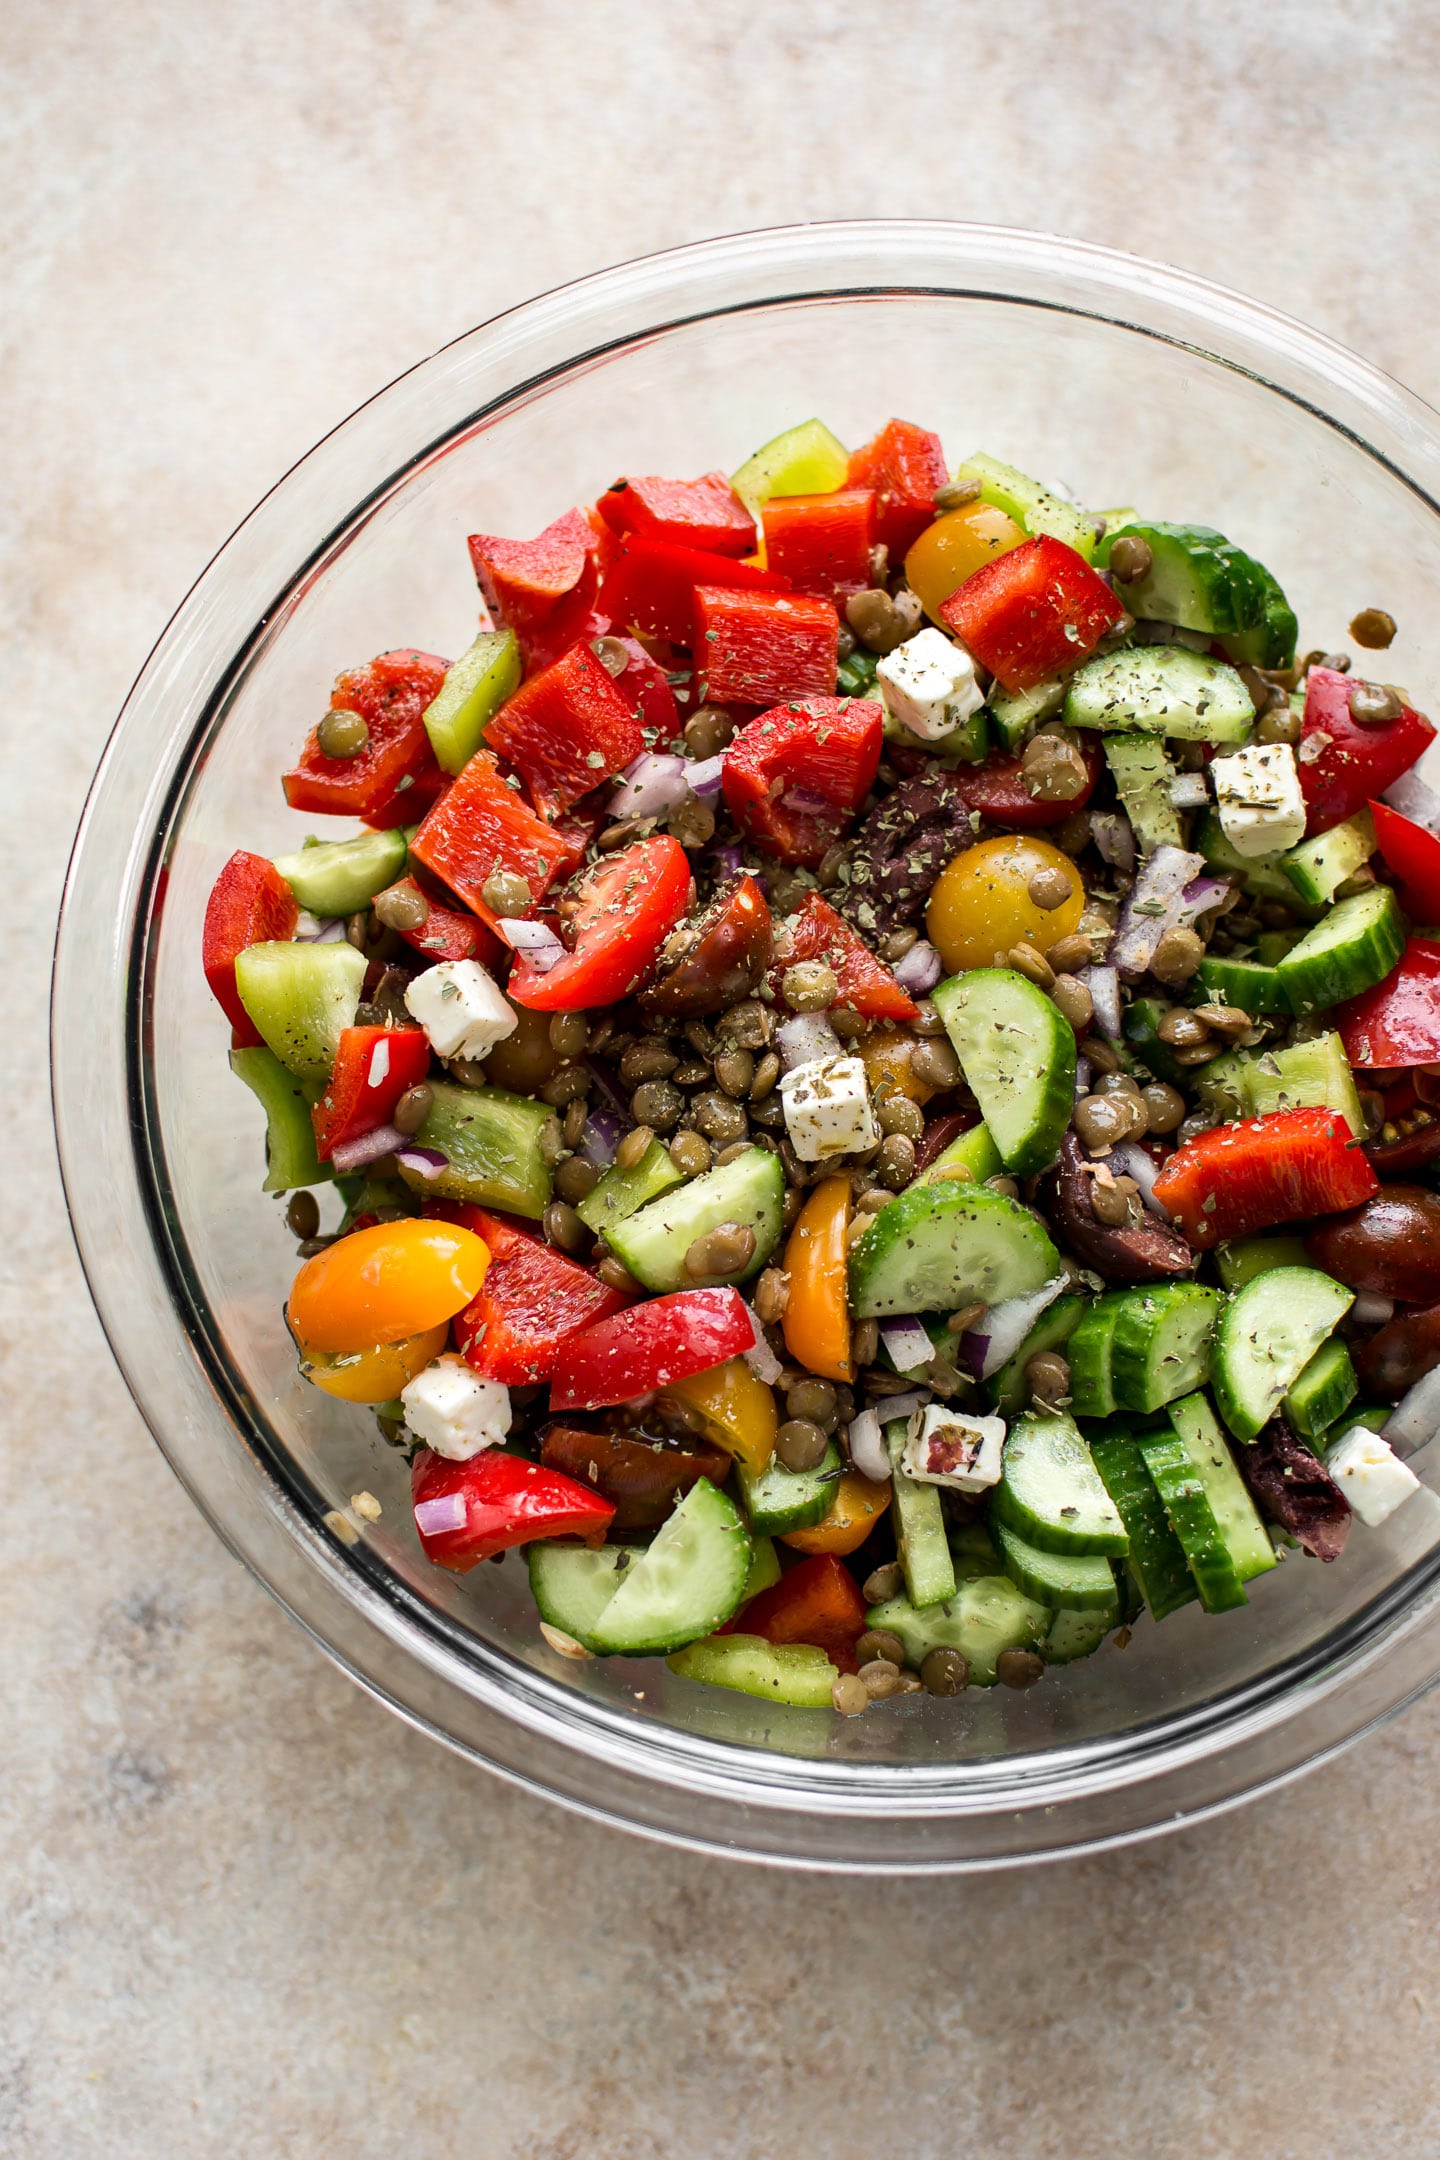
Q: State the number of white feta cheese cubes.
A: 7